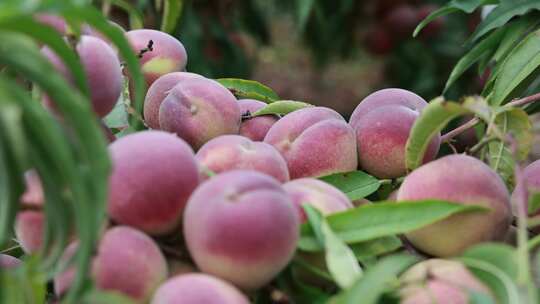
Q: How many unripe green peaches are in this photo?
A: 0